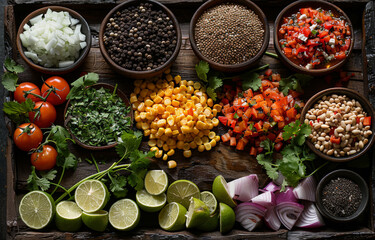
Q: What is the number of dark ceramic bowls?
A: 7